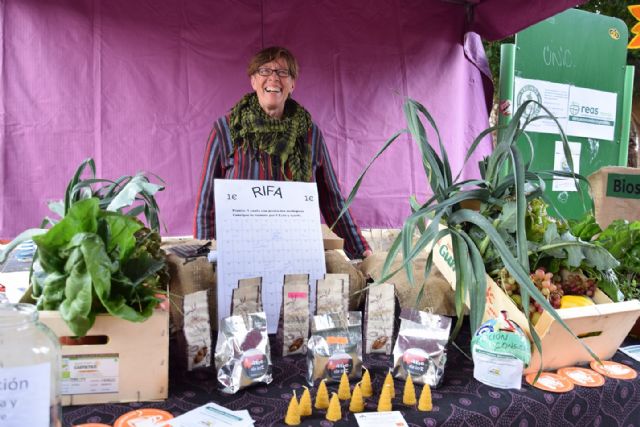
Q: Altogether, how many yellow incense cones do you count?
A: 11